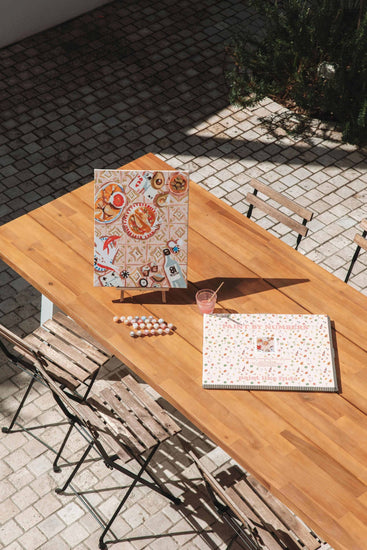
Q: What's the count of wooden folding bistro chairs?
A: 5